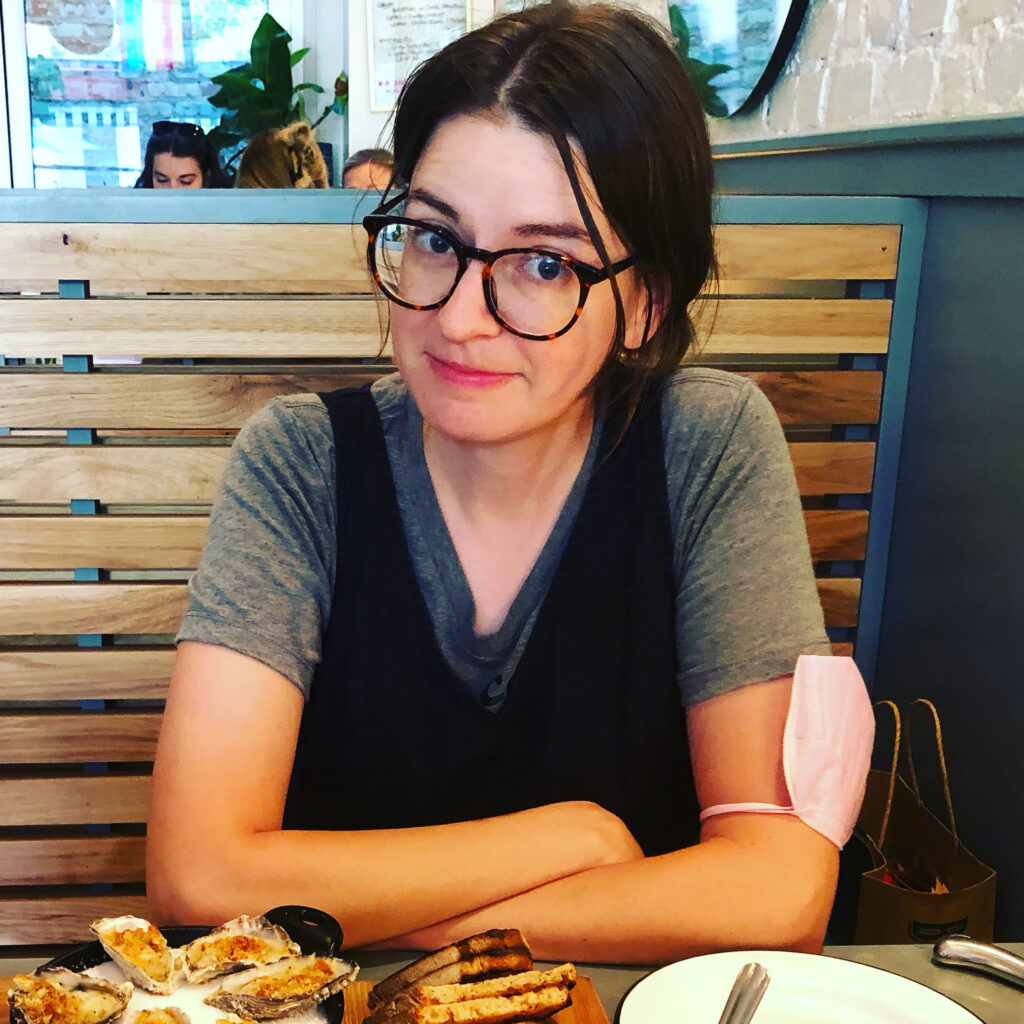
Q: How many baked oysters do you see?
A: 6